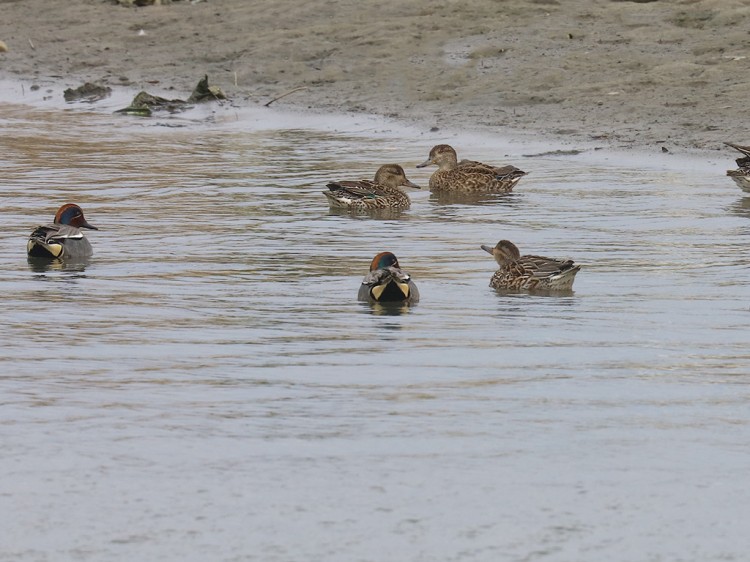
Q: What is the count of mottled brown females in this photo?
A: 3